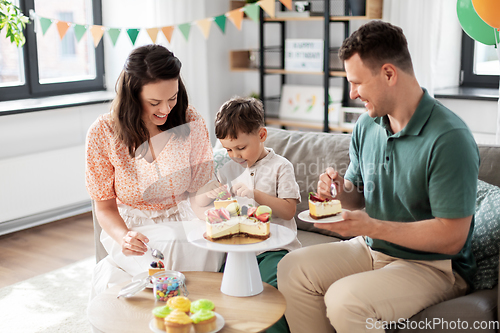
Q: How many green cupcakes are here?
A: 3